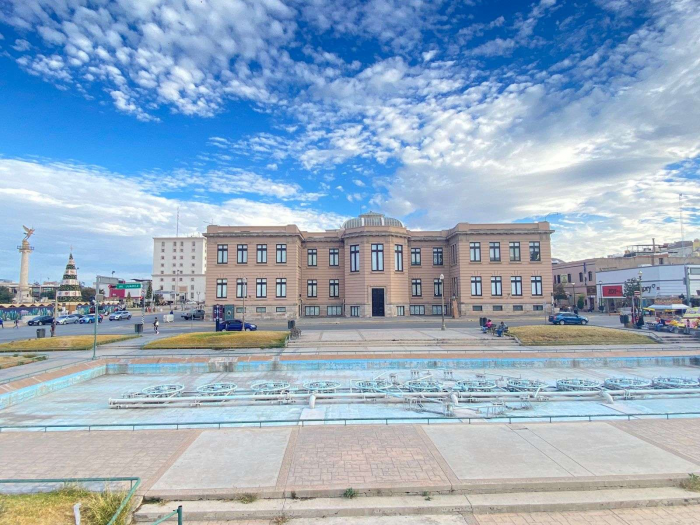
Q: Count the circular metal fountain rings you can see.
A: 11